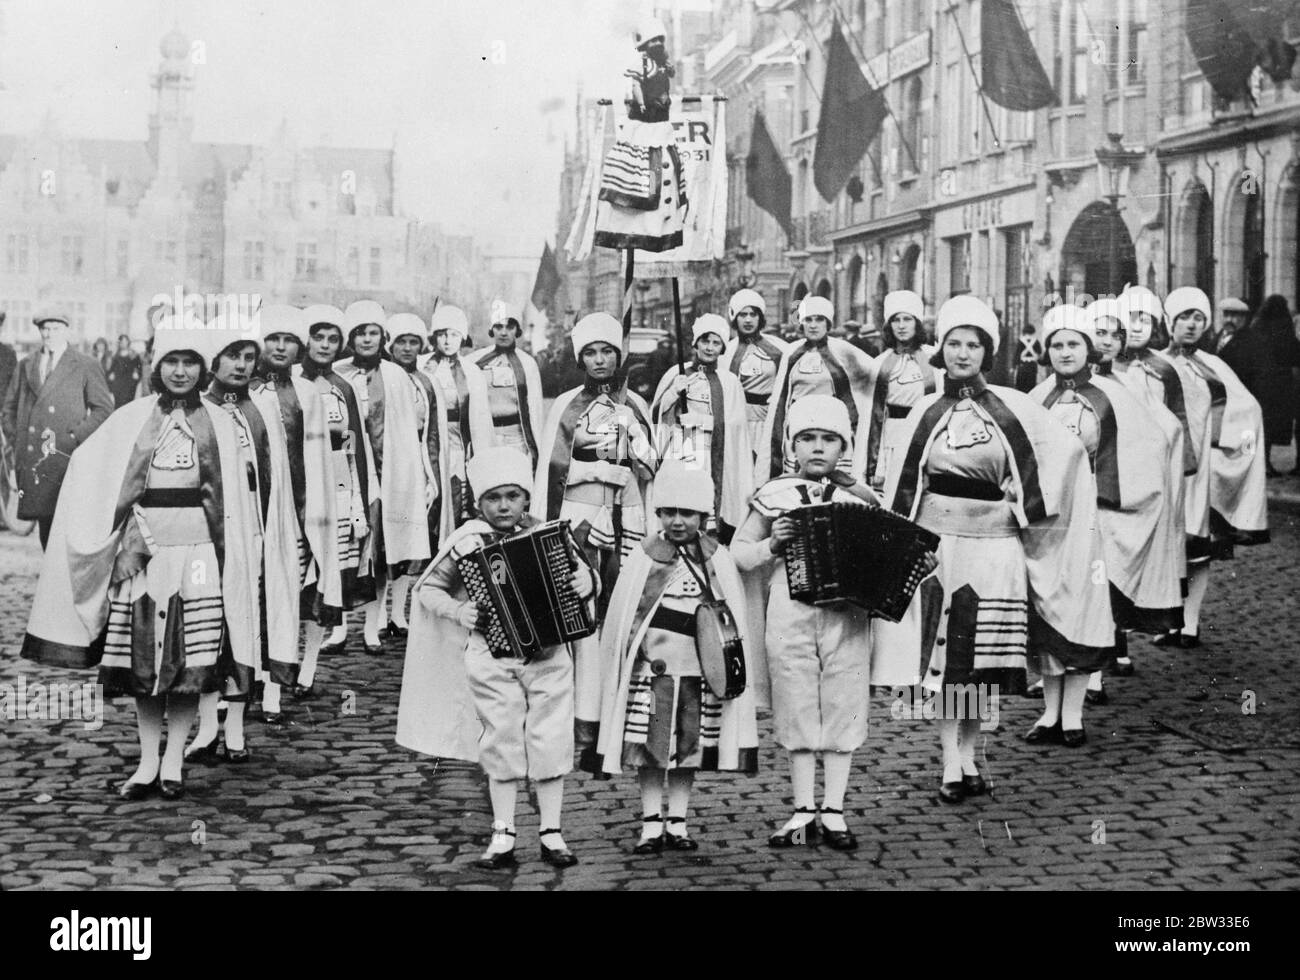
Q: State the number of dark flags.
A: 5